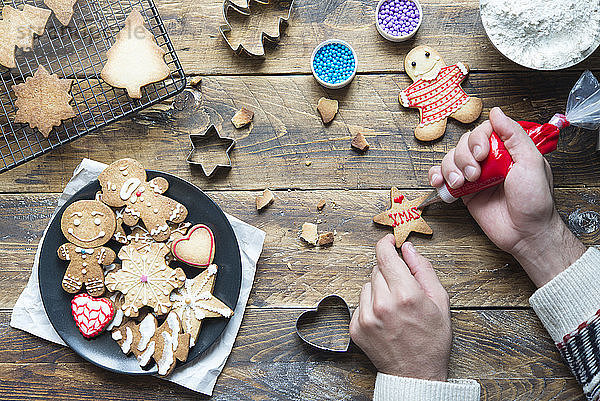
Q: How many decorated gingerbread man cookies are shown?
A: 3